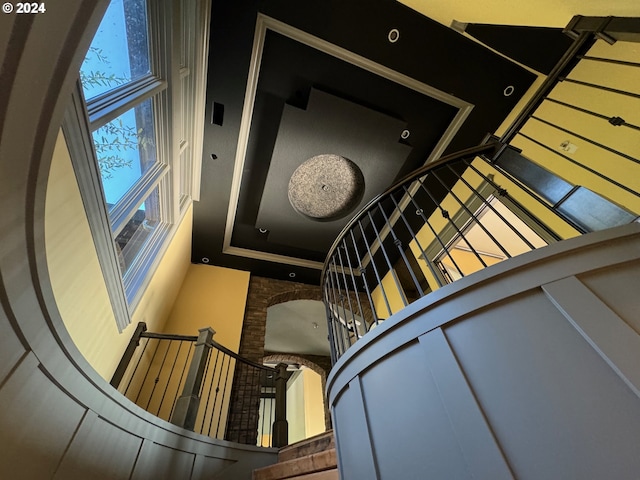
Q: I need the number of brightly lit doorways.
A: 2